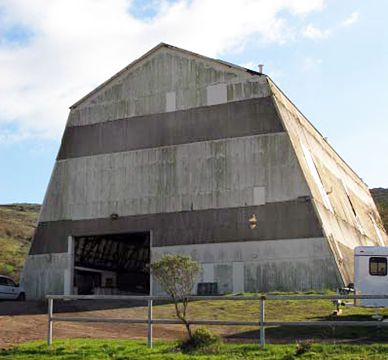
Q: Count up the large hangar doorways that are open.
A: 1